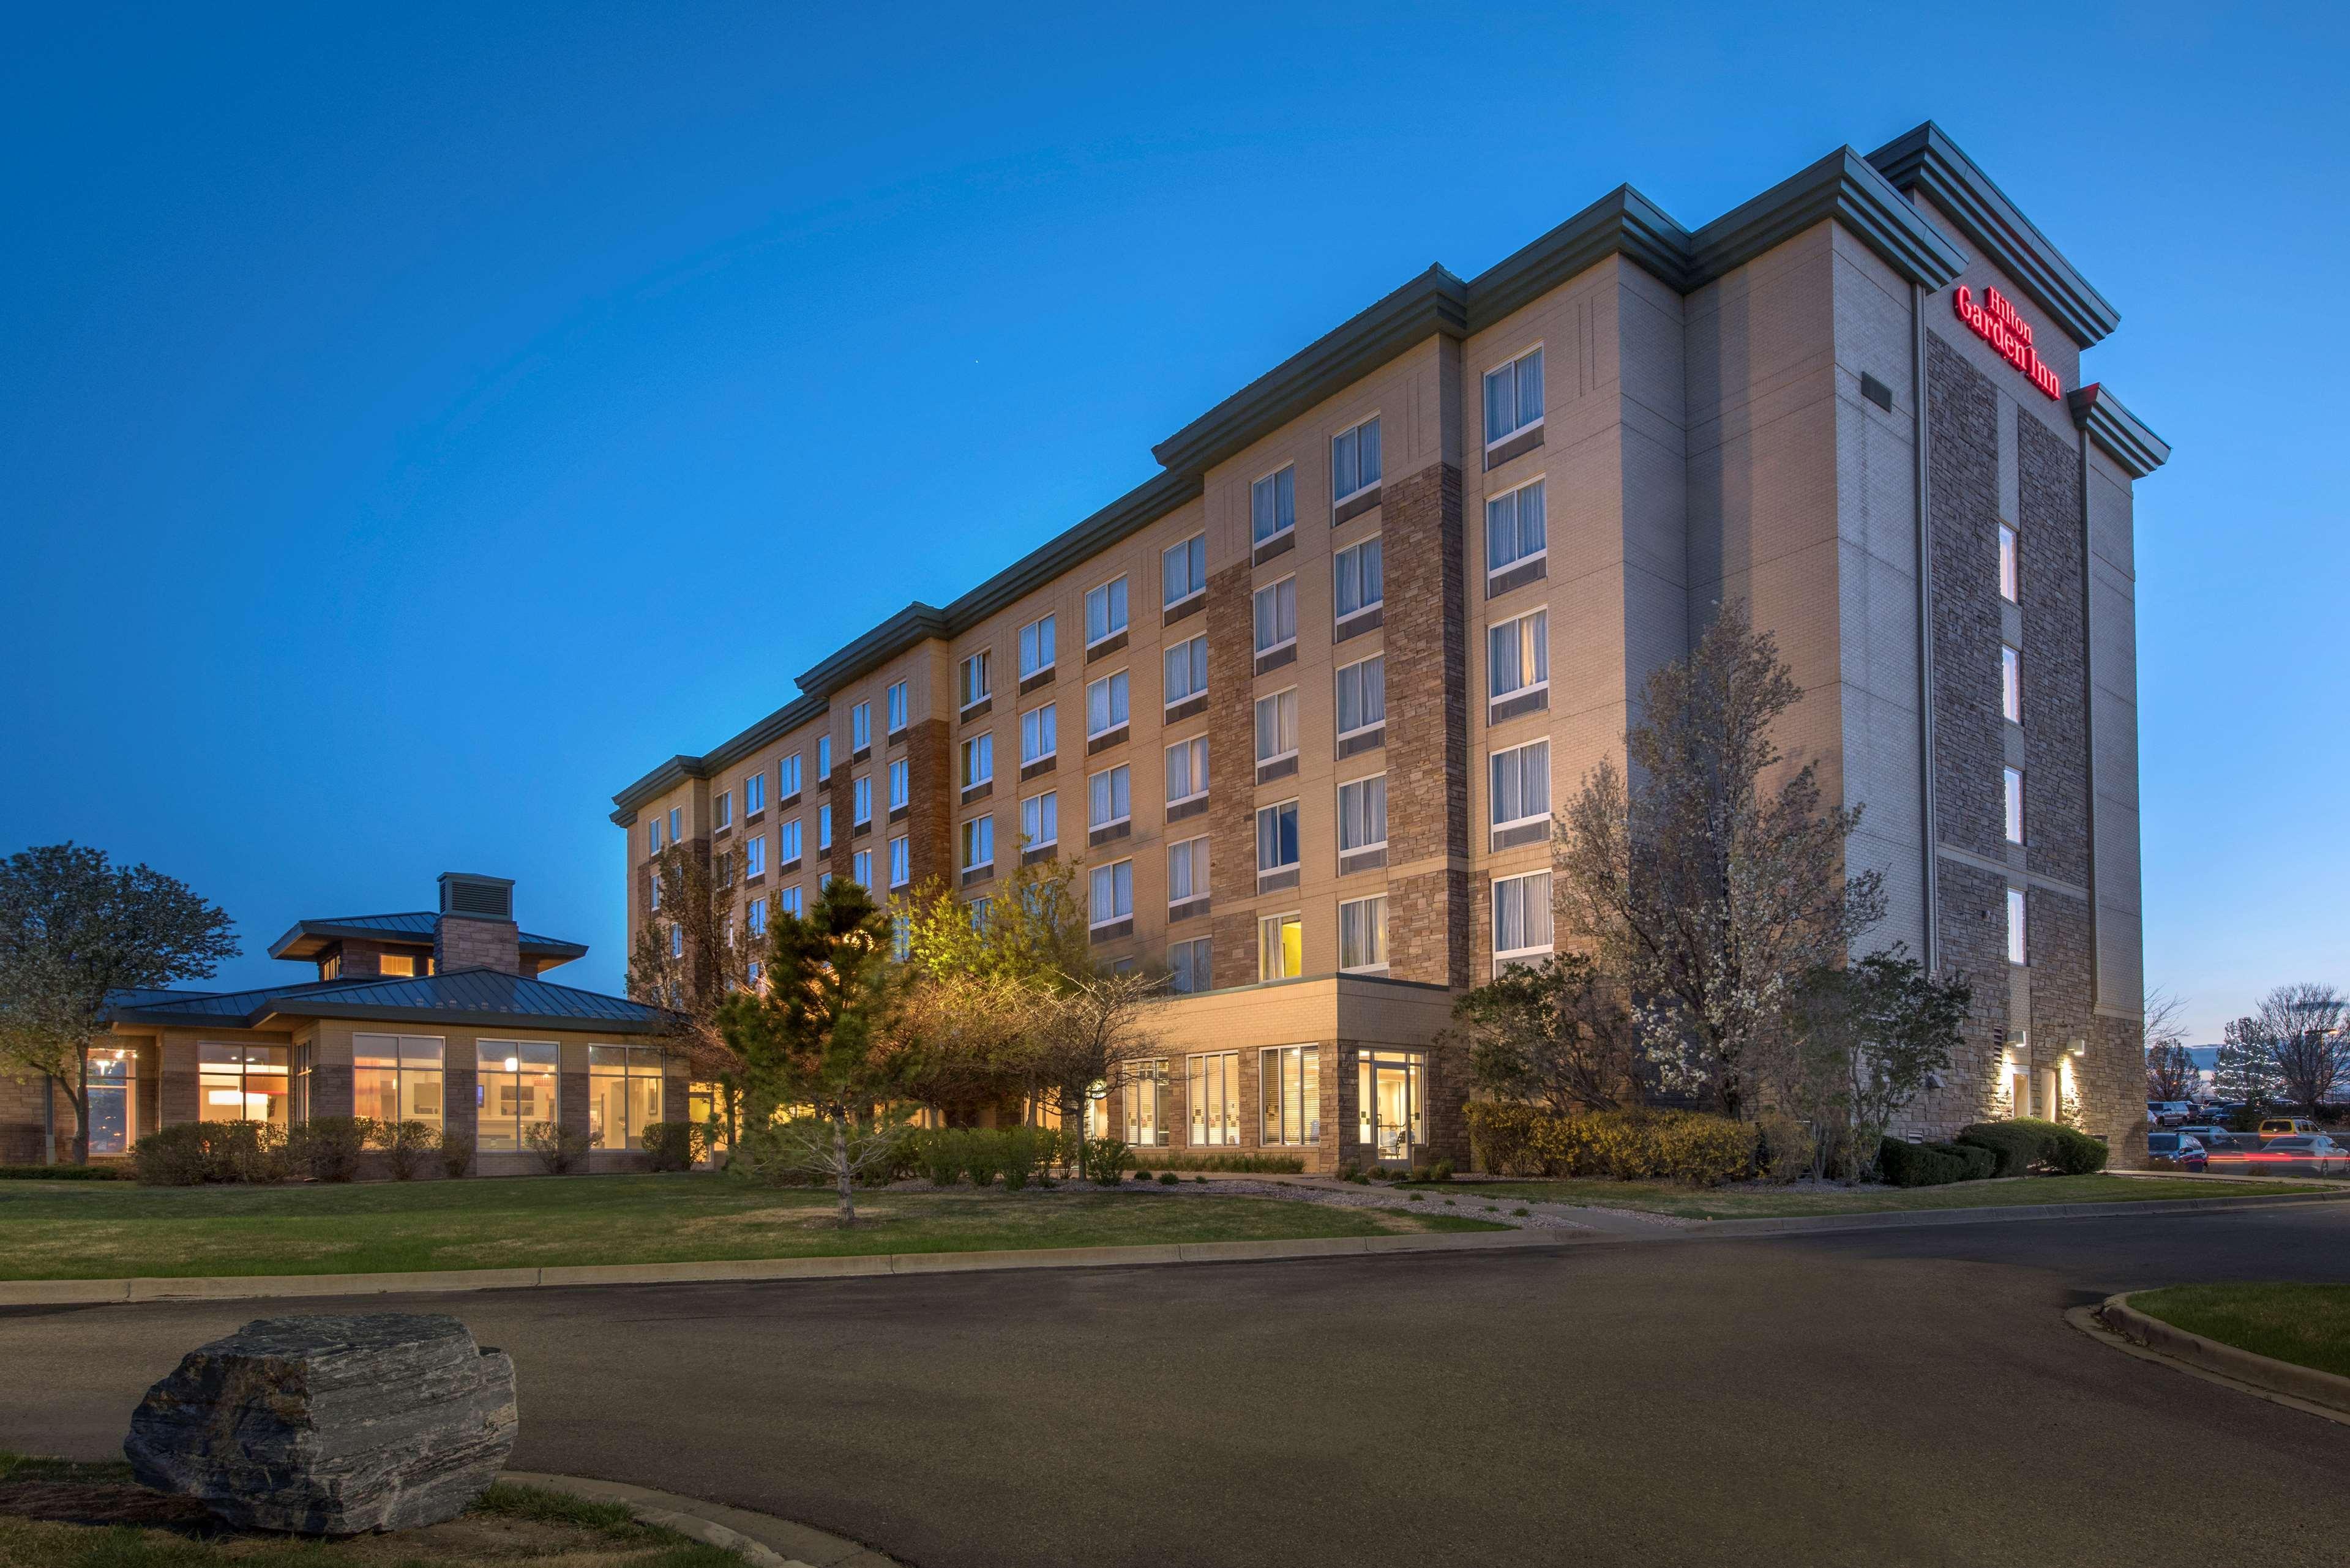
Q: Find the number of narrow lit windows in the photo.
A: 4